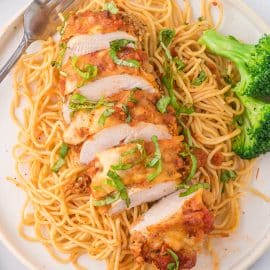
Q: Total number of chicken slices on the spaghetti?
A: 5